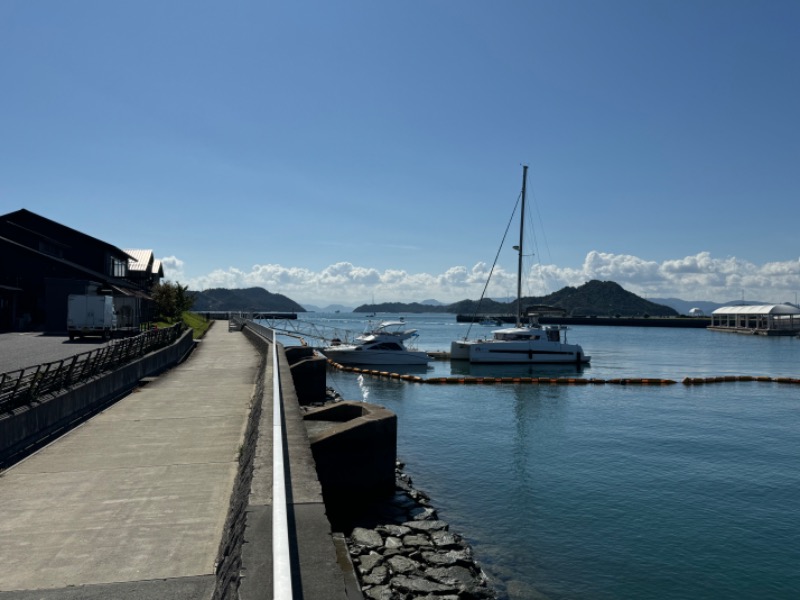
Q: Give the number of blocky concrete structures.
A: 2